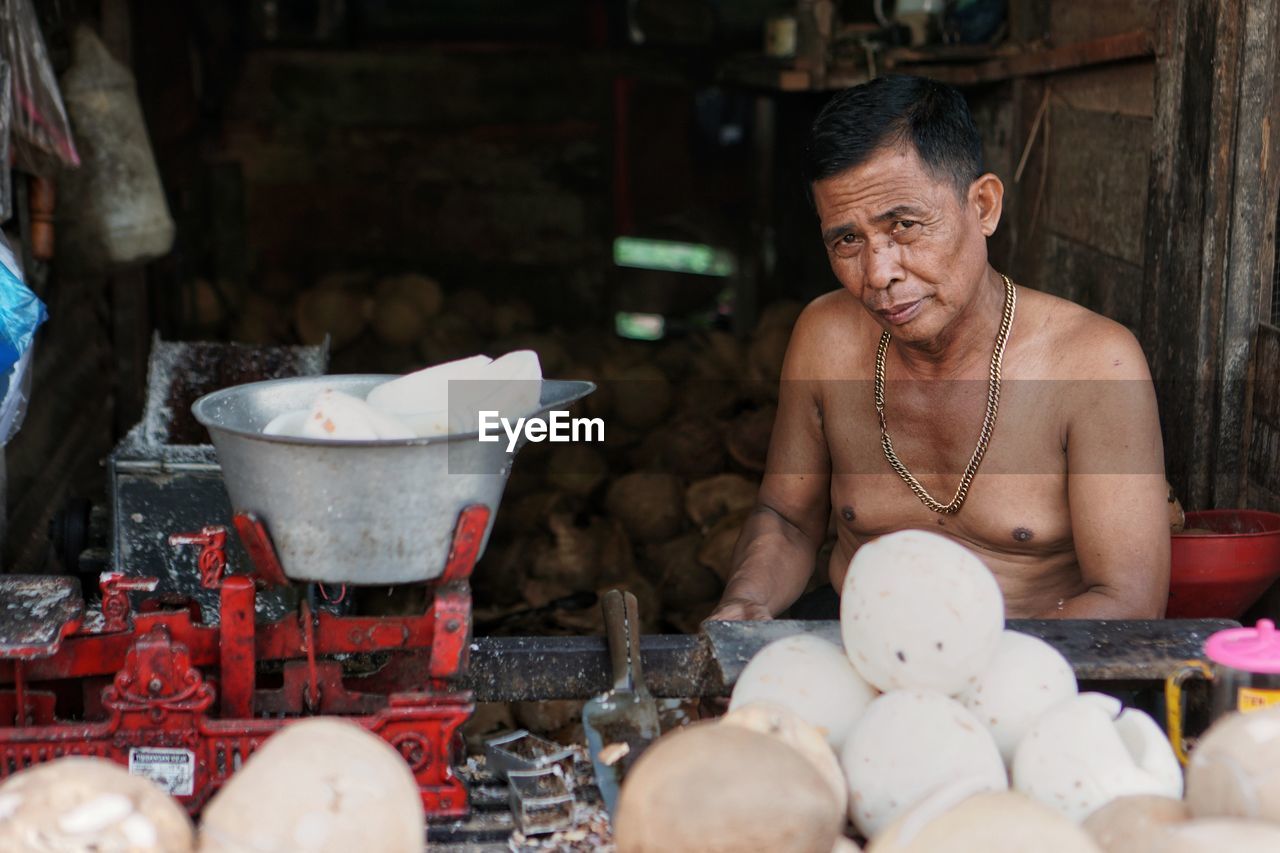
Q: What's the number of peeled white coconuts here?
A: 5